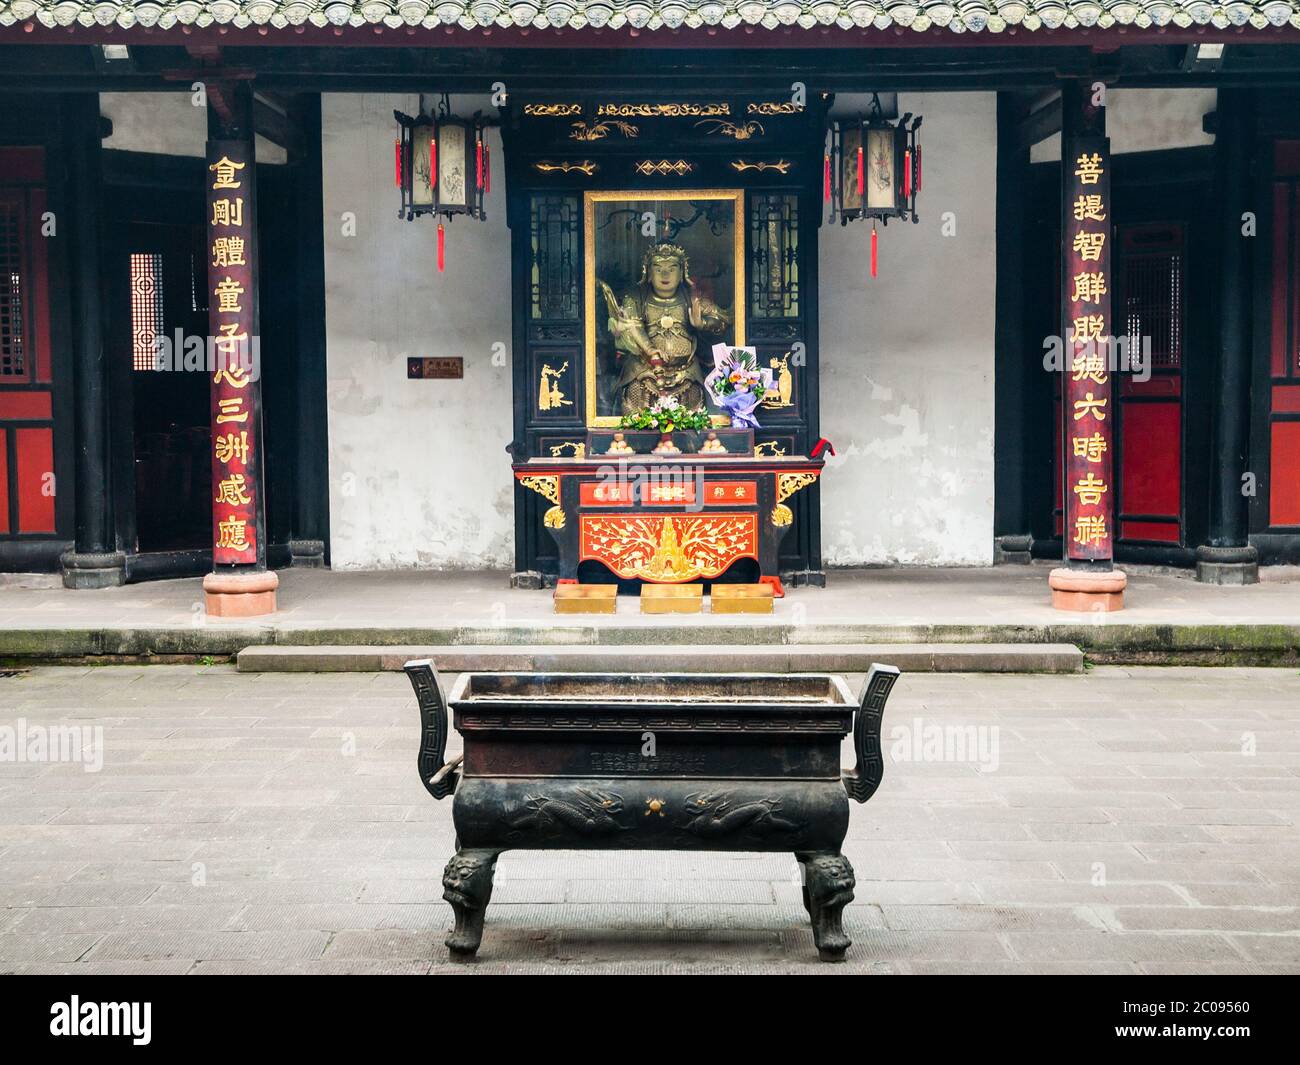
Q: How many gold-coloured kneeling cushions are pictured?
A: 3